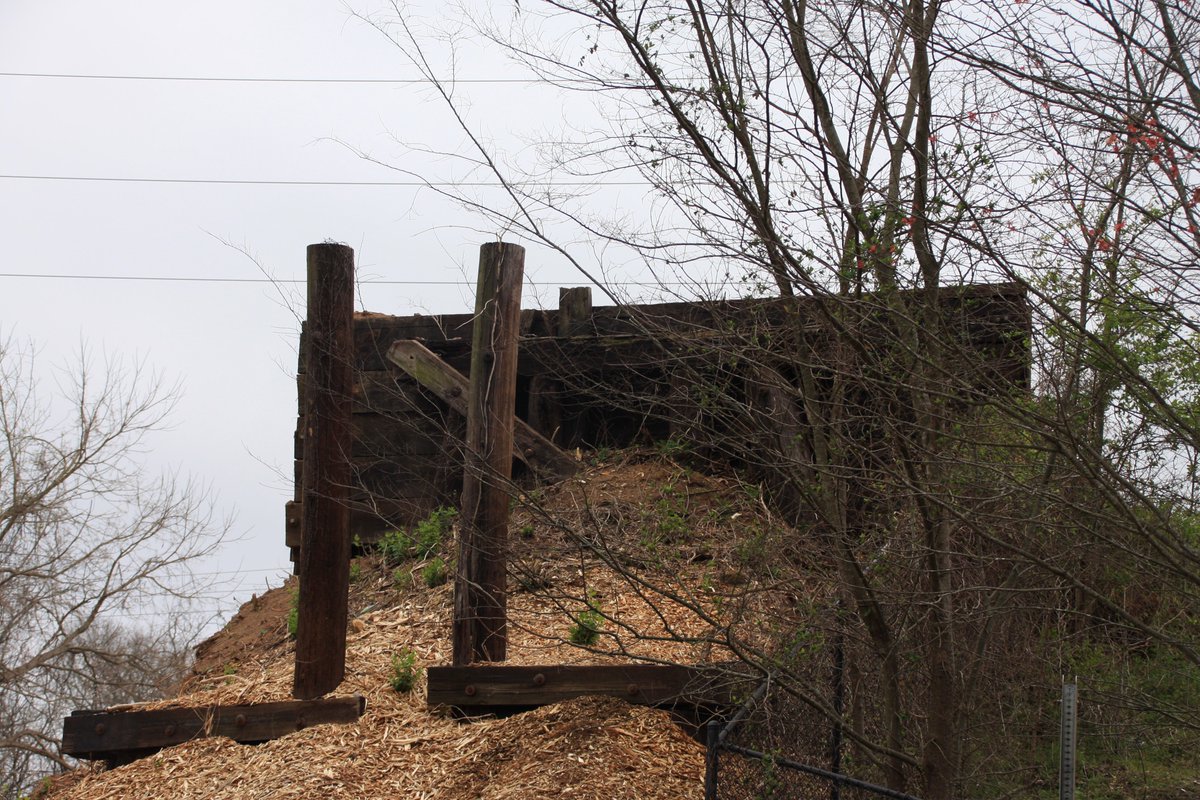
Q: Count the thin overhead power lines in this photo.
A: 3